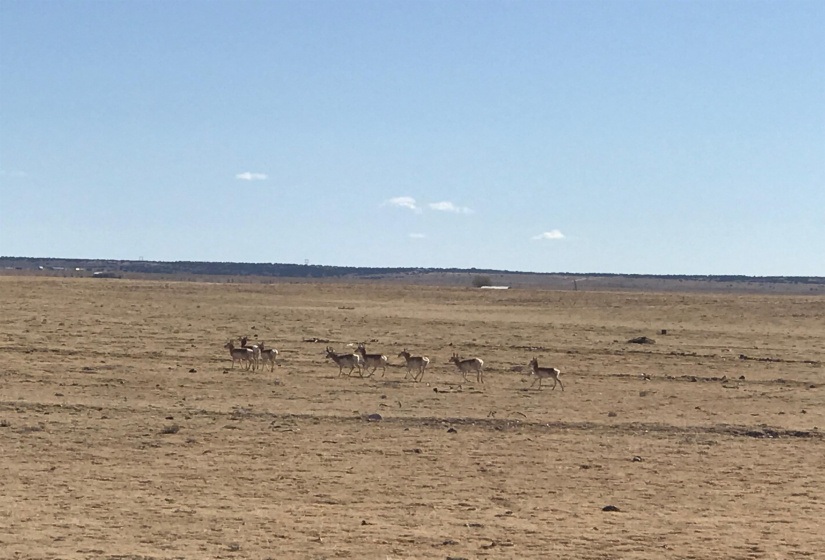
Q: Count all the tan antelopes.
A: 8